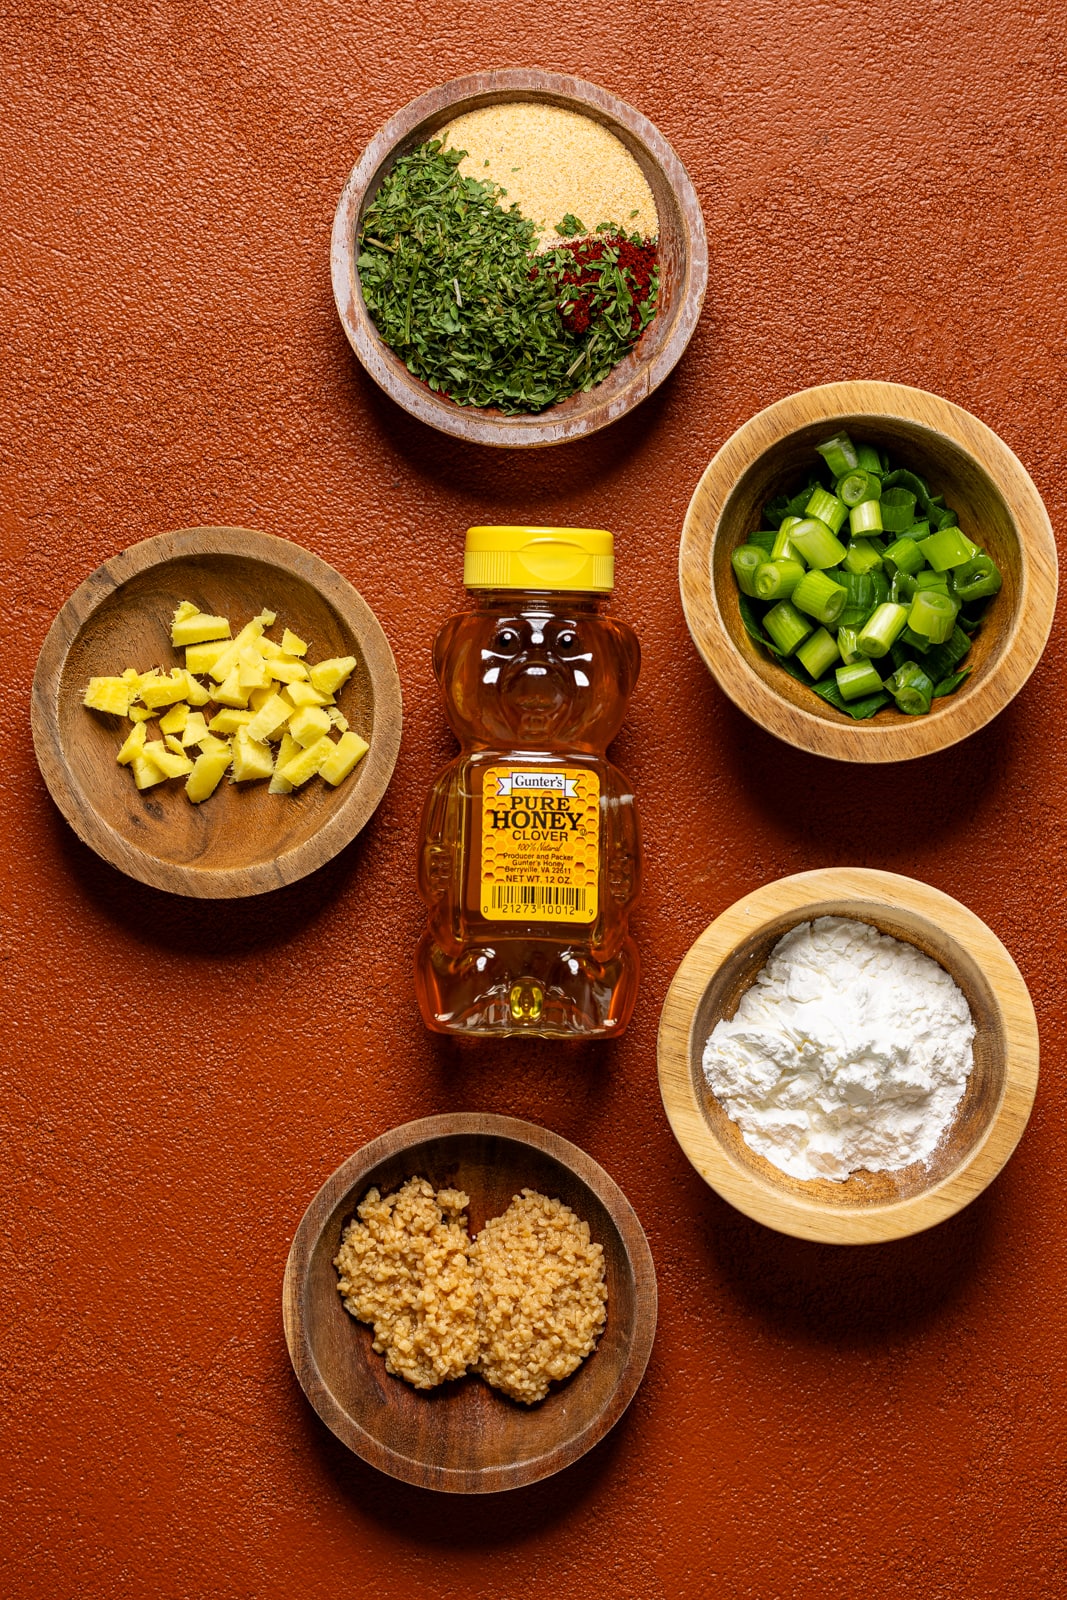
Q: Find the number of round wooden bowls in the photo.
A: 5